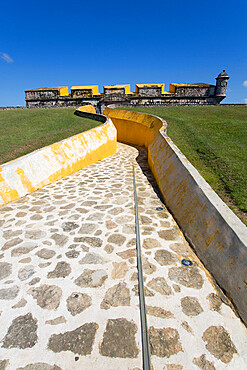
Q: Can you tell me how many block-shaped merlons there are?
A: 5